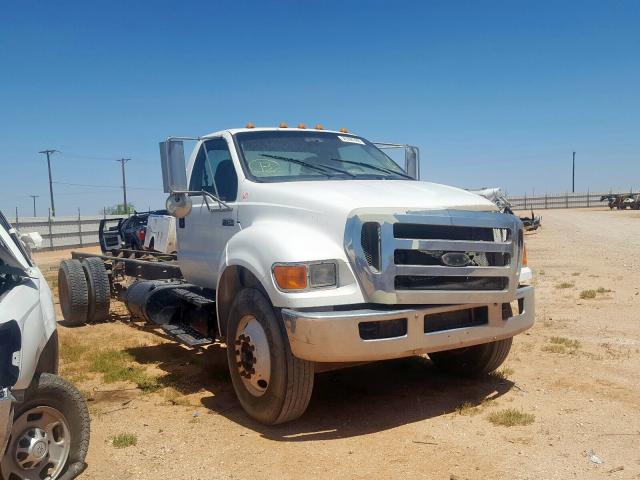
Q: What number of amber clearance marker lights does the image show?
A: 5